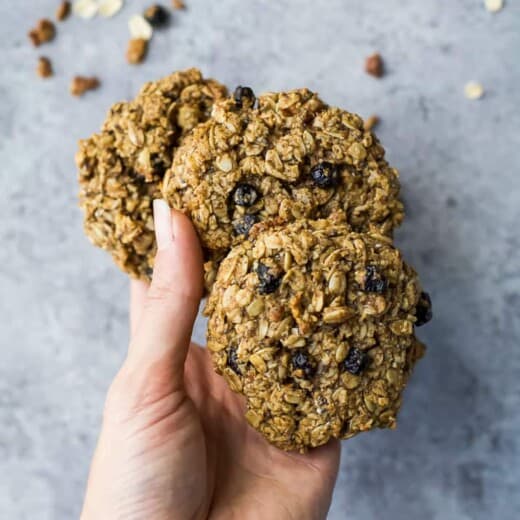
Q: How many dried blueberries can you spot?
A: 11